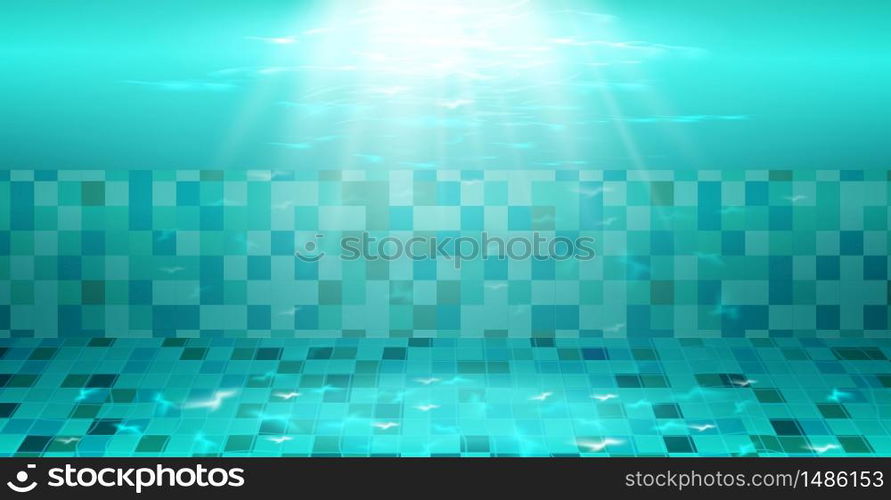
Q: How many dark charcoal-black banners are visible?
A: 1